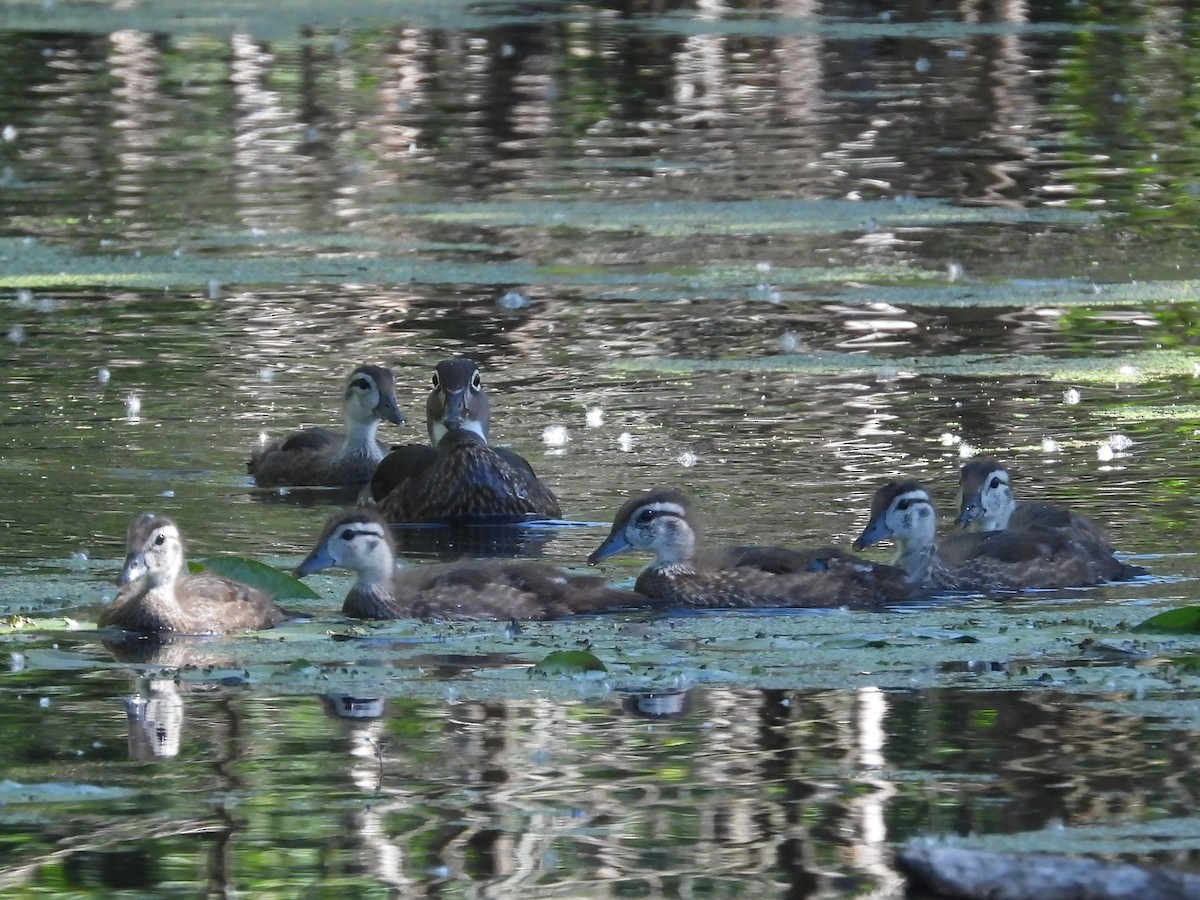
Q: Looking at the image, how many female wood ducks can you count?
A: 1